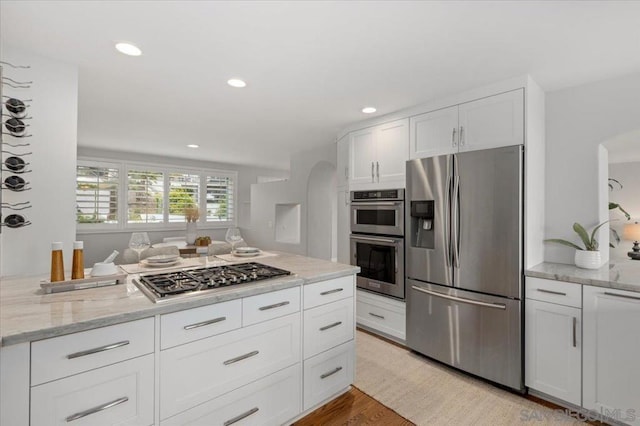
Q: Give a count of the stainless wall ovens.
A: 2